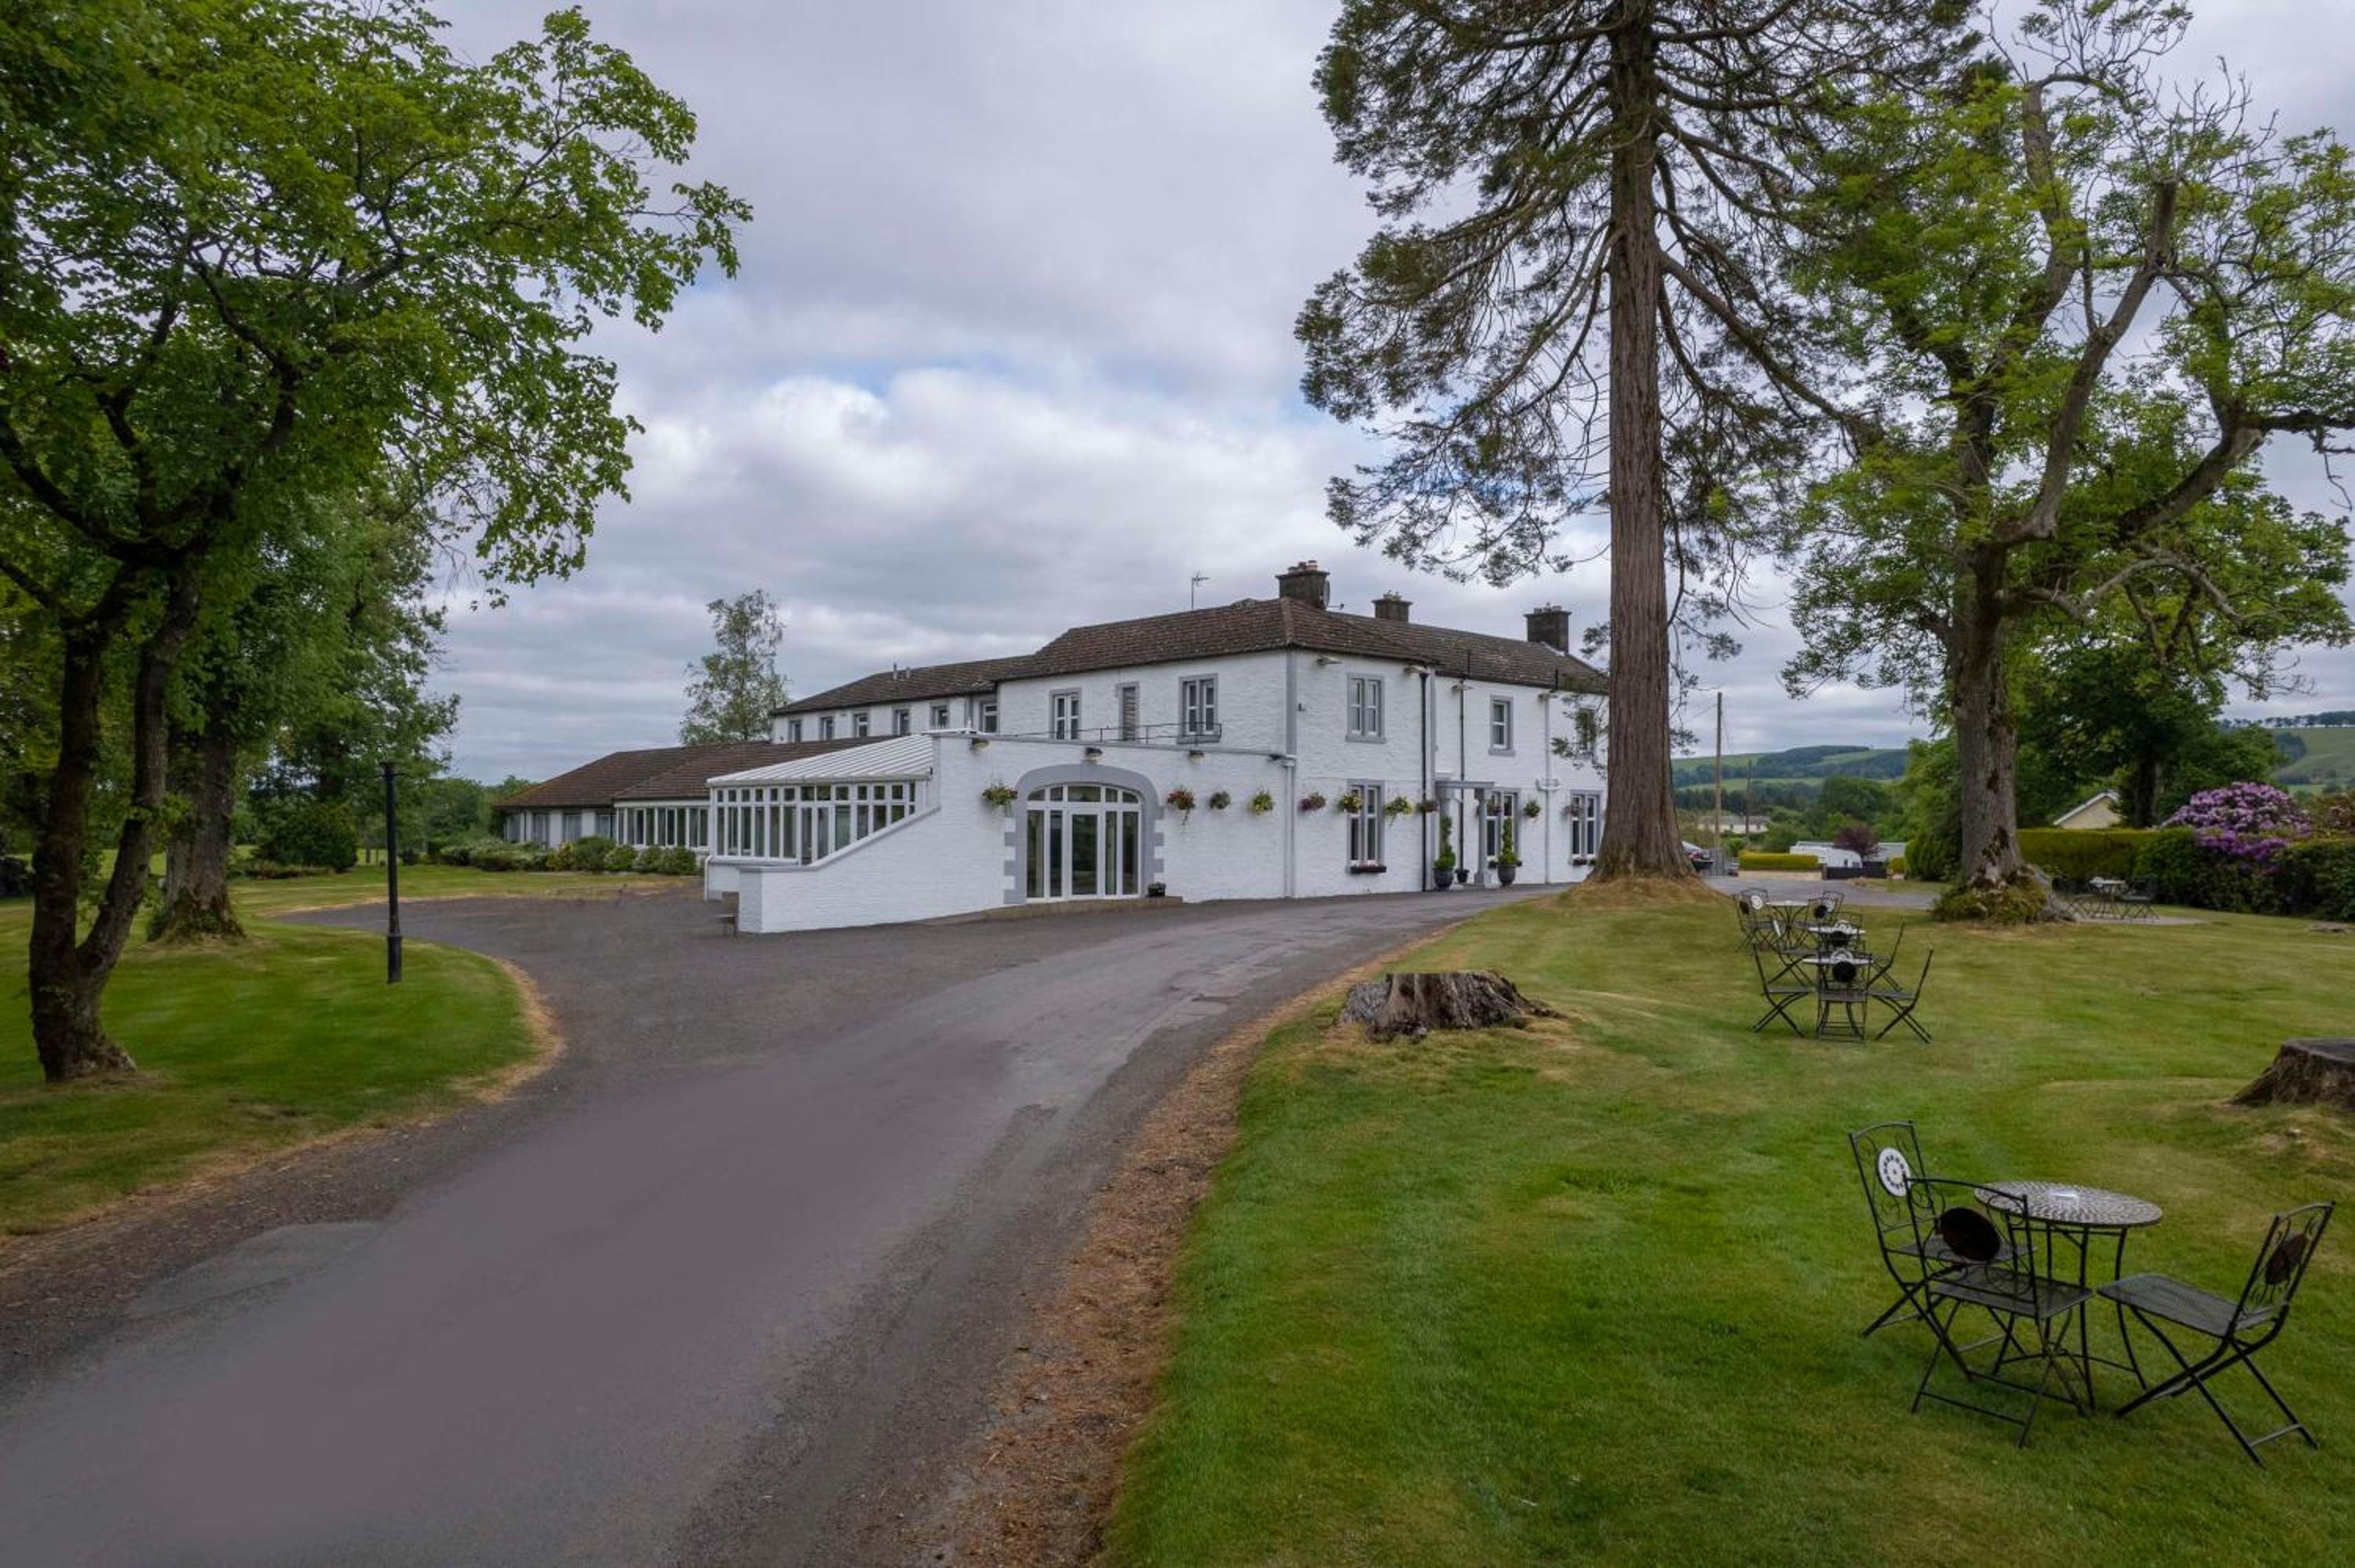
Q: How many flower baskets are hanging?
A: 11